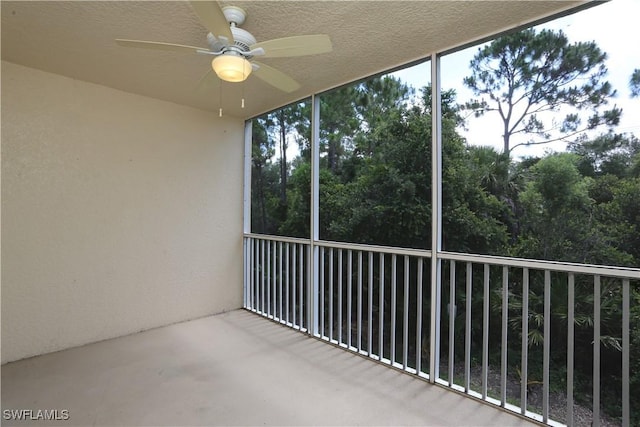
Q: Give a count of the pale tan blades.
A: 5